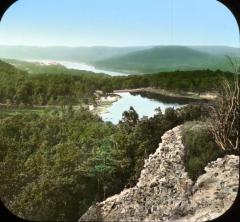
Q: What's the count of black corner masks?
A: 4